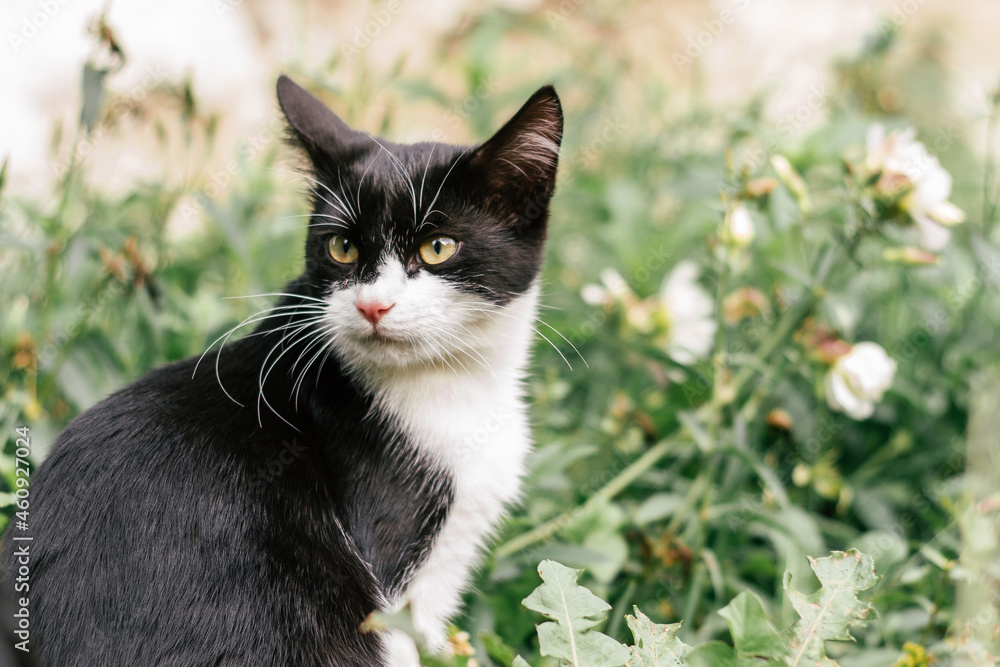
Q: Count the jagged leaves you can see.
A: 3